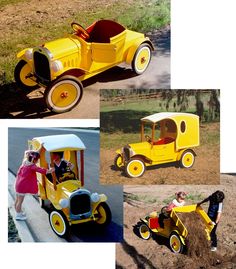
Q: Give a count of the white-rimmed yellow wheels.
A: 7